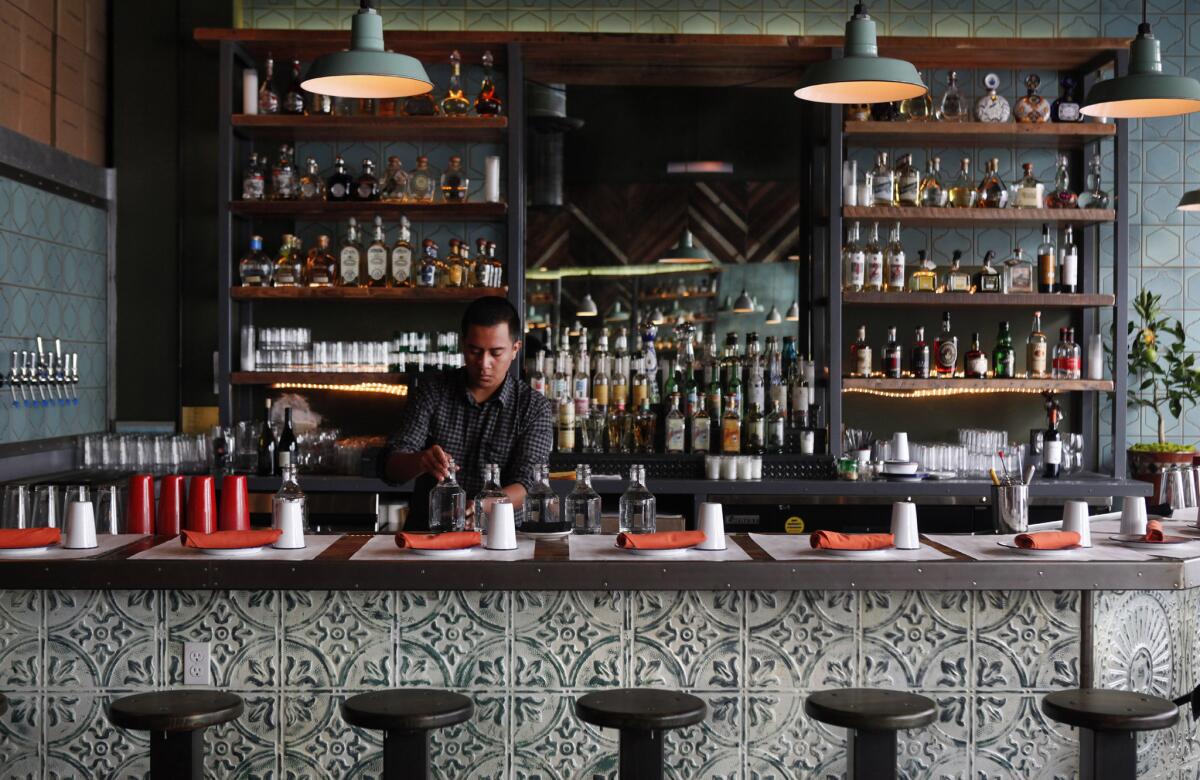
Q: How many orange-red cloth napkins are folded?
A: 7